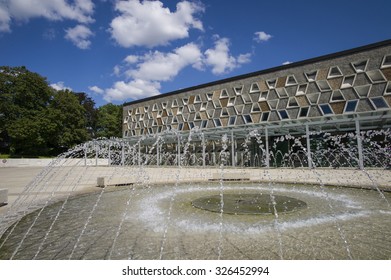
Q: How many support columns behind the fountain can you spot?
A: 12